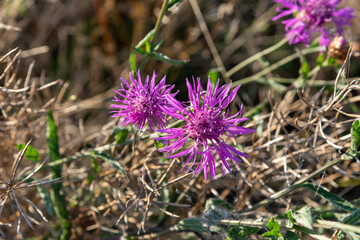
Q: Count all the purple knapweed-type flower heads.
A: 3